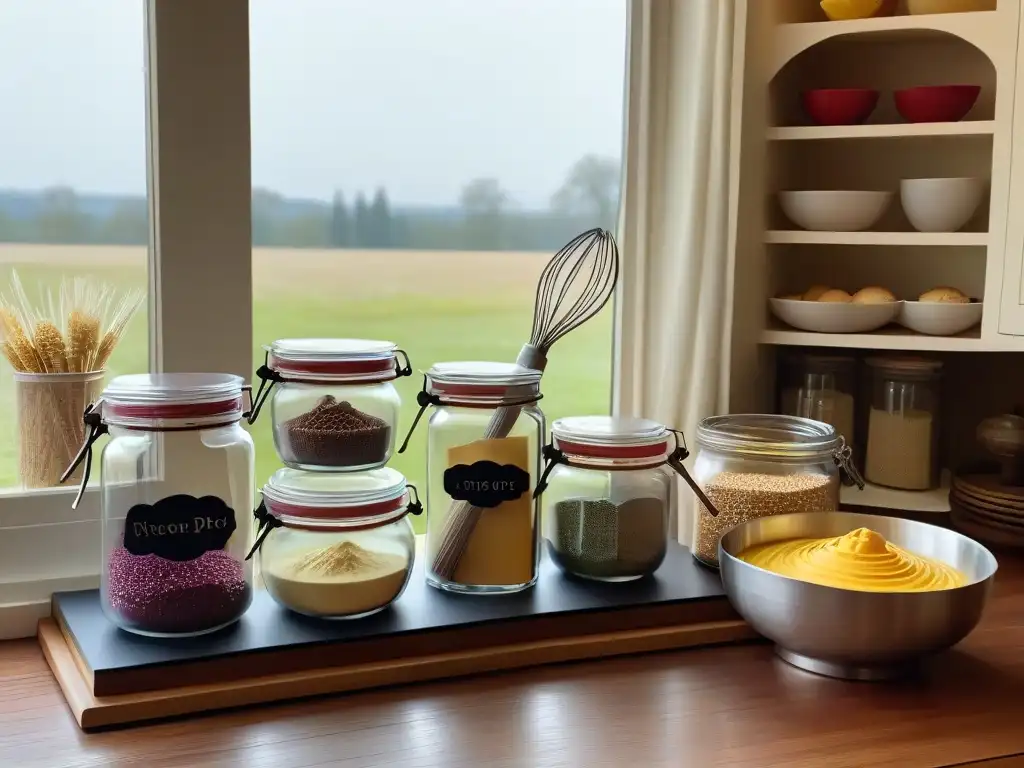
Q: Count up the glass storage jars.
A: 8